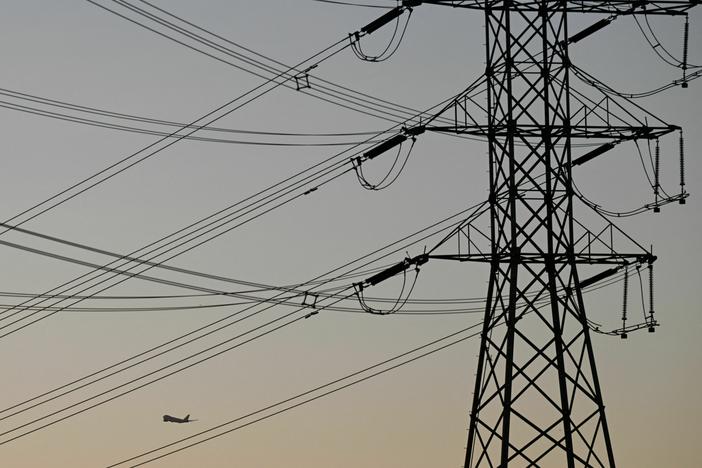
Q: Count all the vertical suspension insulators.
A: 5